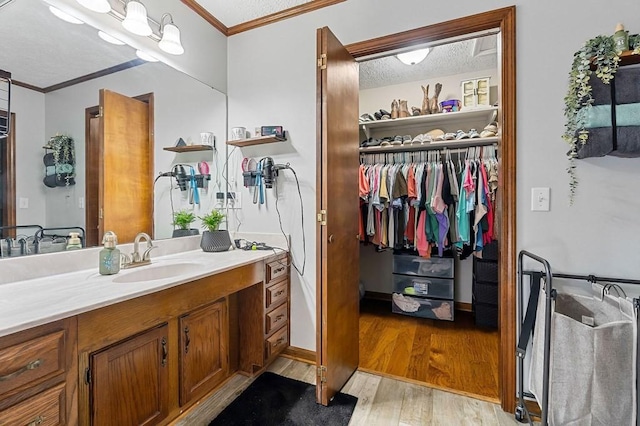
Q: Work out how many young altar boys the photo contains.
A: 0